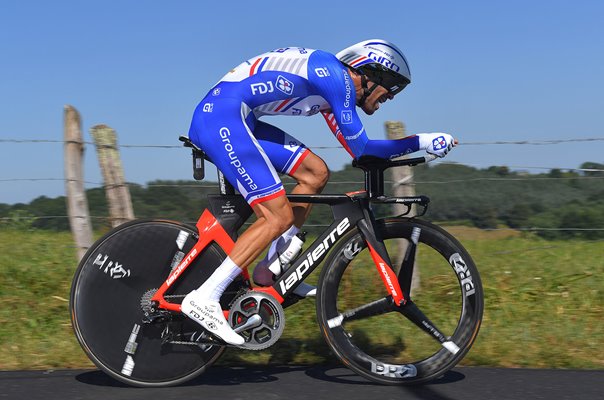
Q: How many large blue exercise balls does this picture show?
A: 0